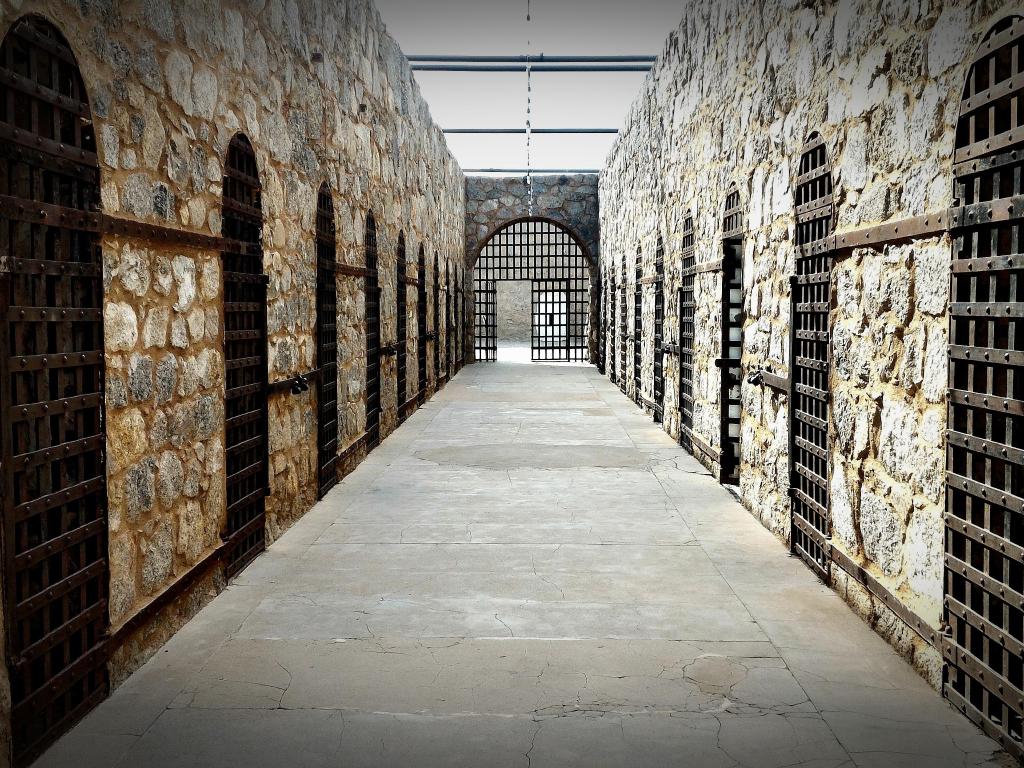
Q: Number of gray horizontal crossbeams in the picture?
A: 4